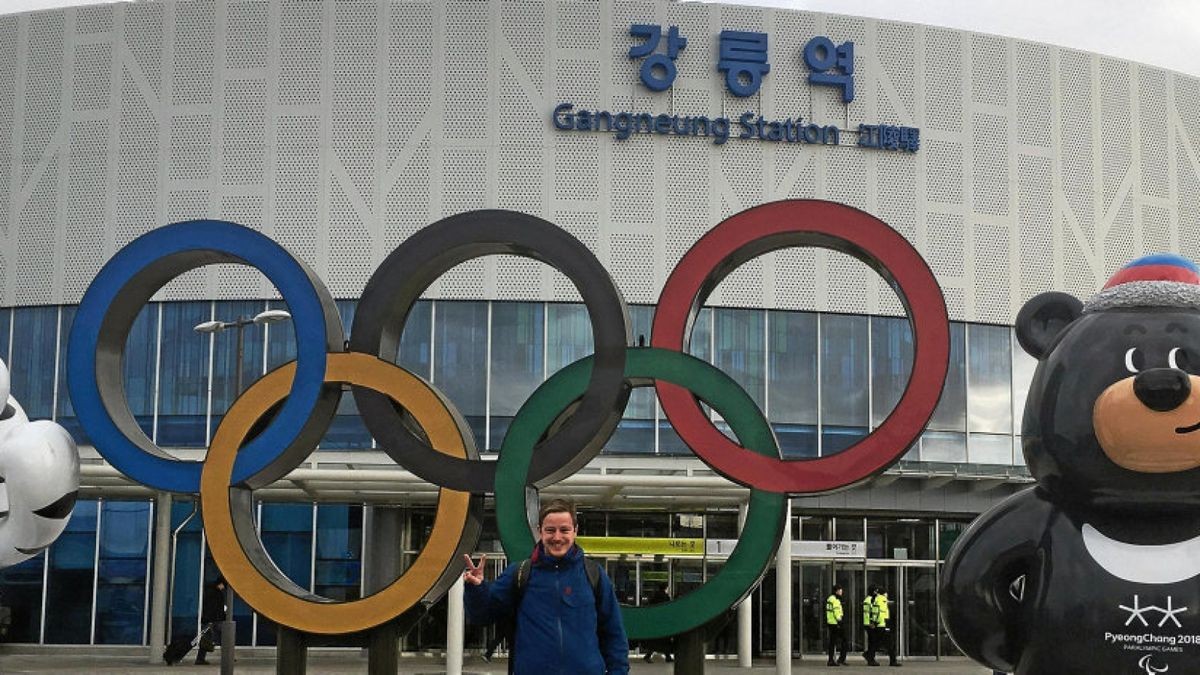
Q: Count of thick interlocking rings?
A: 5